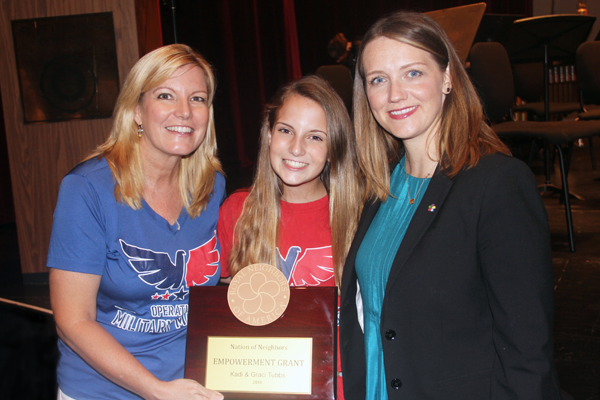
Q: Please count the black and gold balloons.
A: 0